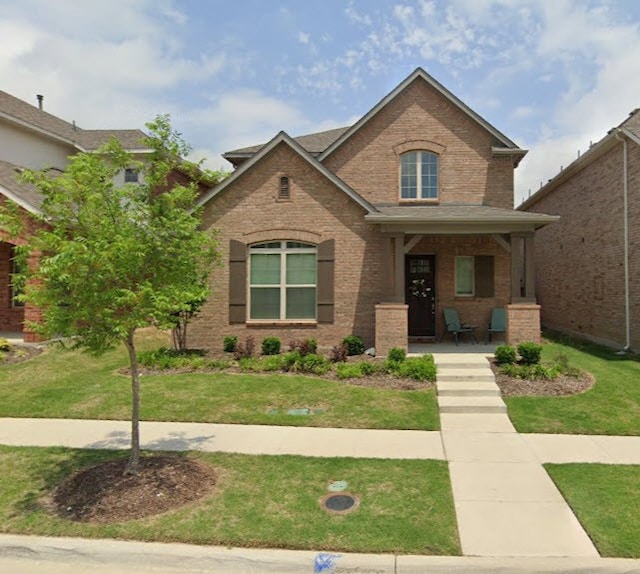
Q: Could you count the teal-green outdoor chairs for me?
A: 2